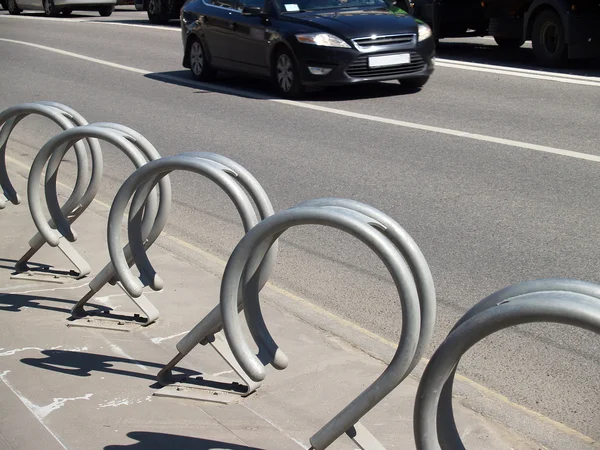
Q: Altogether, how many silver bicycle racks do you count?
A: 5